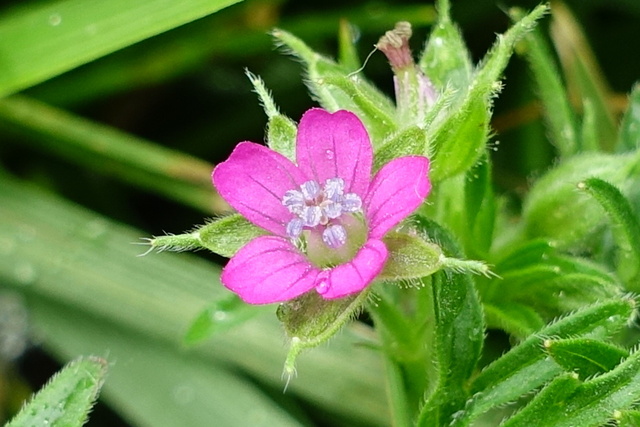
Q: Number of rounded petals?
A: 5